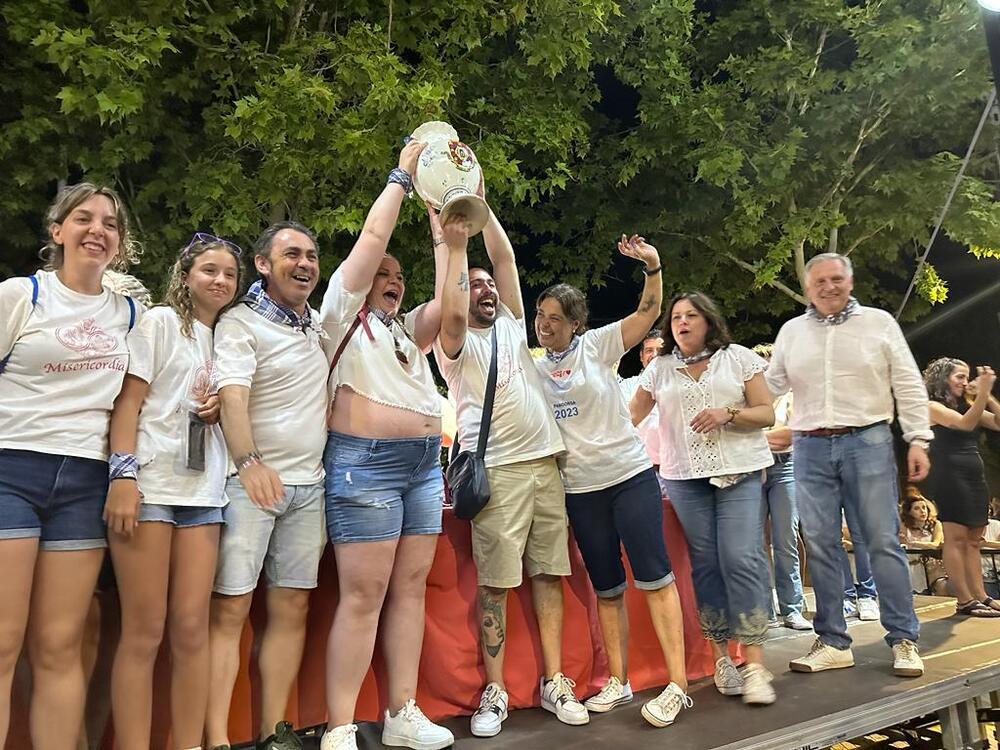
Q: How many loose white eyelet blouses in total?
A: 1